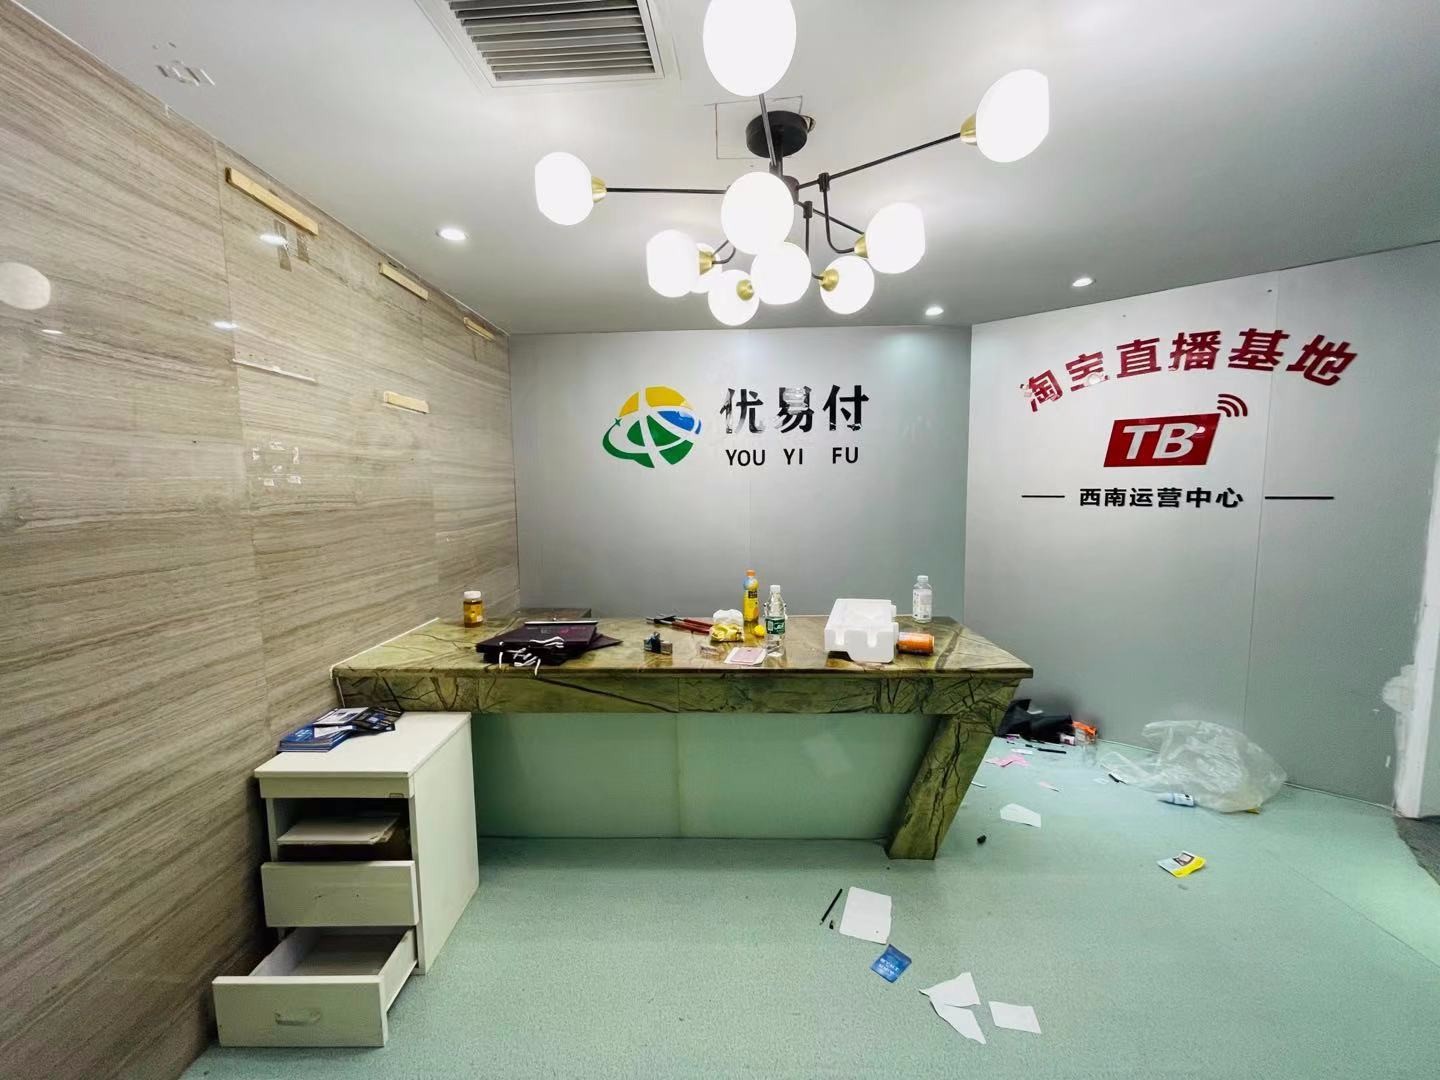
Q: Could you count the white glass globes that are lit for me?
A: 10